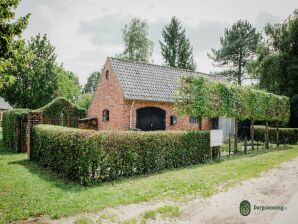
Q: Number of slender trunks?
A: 5